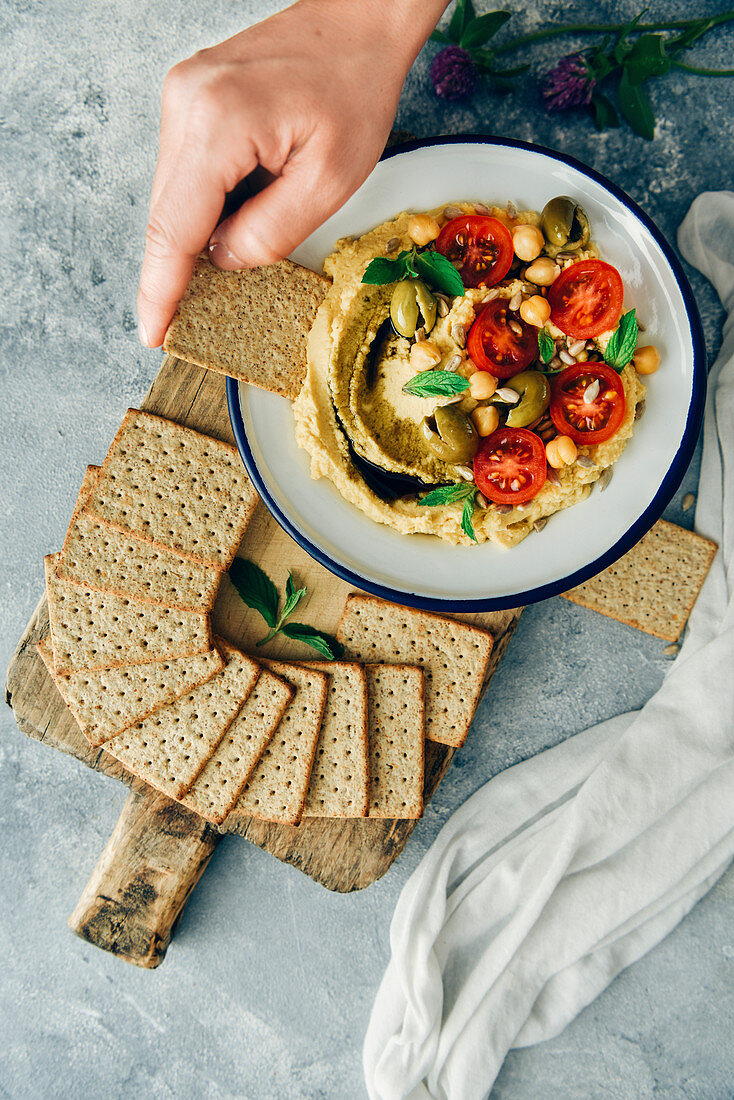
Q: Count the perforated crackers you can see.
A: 12